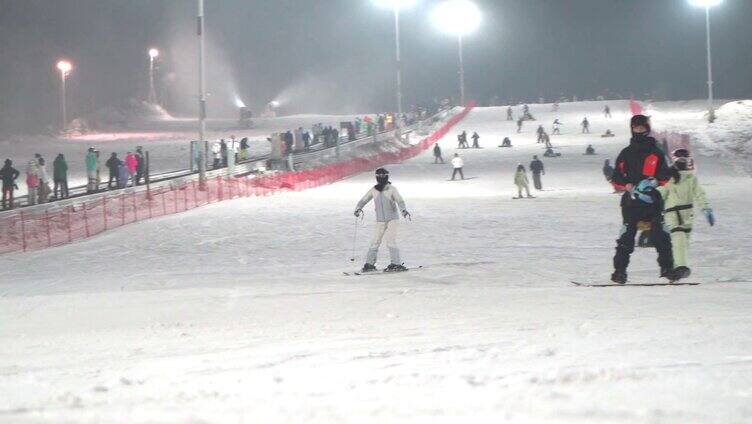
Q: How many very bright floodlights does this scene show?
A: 3